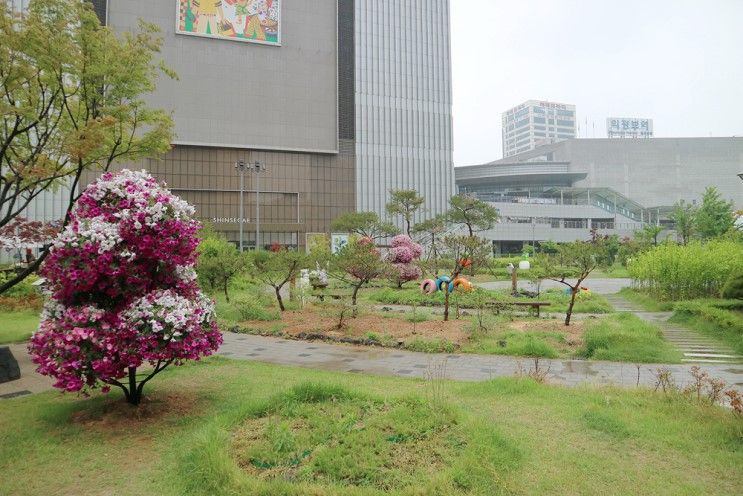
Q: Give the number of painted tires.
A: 3